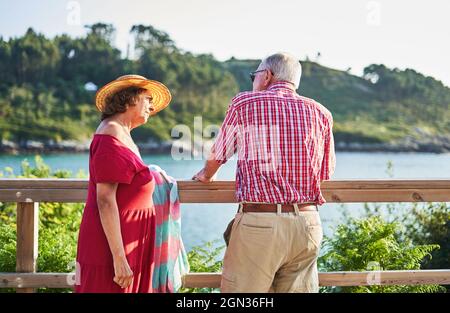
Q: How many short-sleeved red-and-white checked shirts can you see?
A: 1